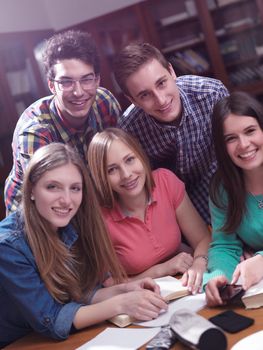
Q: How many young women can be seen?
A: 3